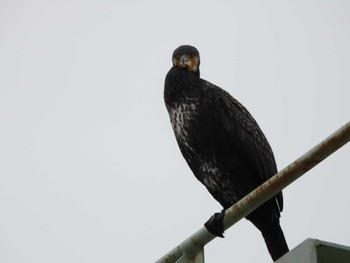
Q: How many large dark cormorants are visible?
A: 1